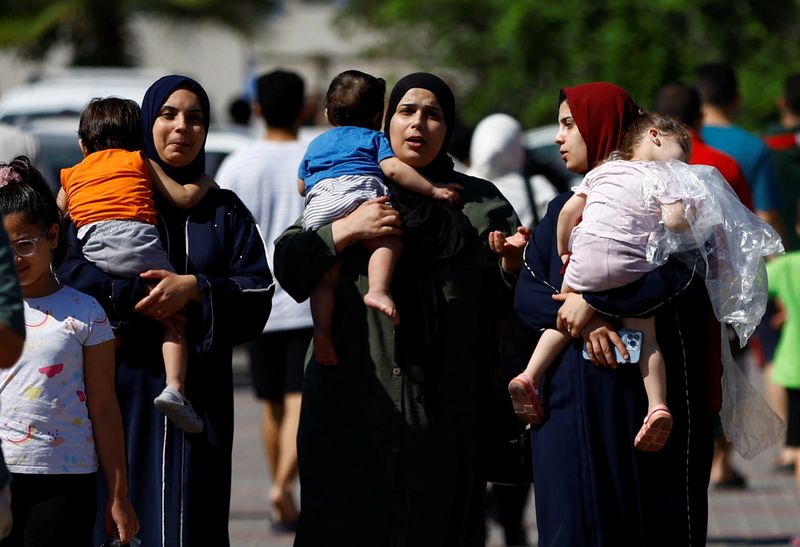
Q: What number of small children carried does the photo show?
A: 3